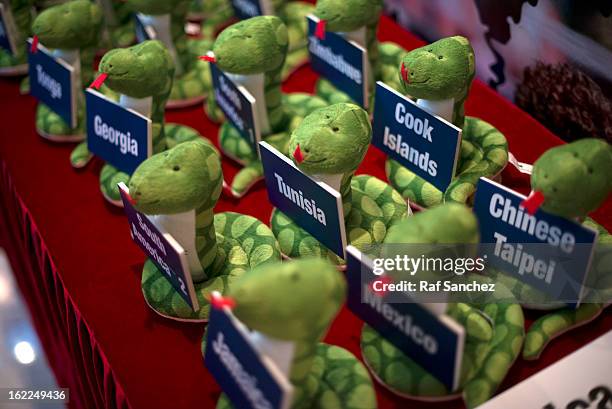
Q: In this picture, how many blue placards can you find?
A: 13